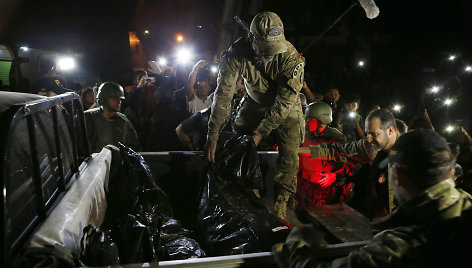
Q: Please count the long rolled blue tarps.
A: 0